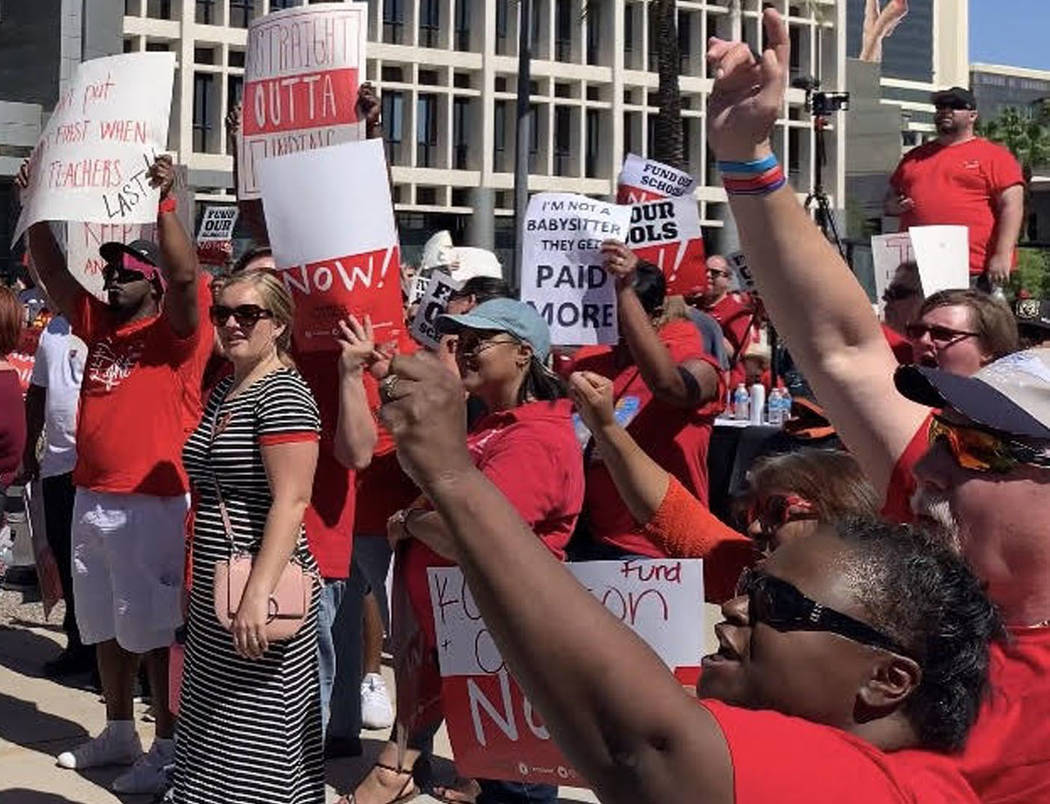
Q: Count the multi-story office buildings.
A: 3